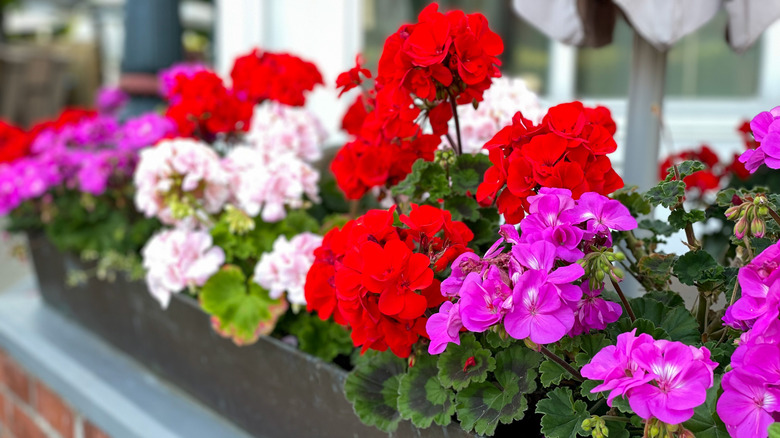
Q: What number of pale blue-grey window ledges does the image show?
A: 1